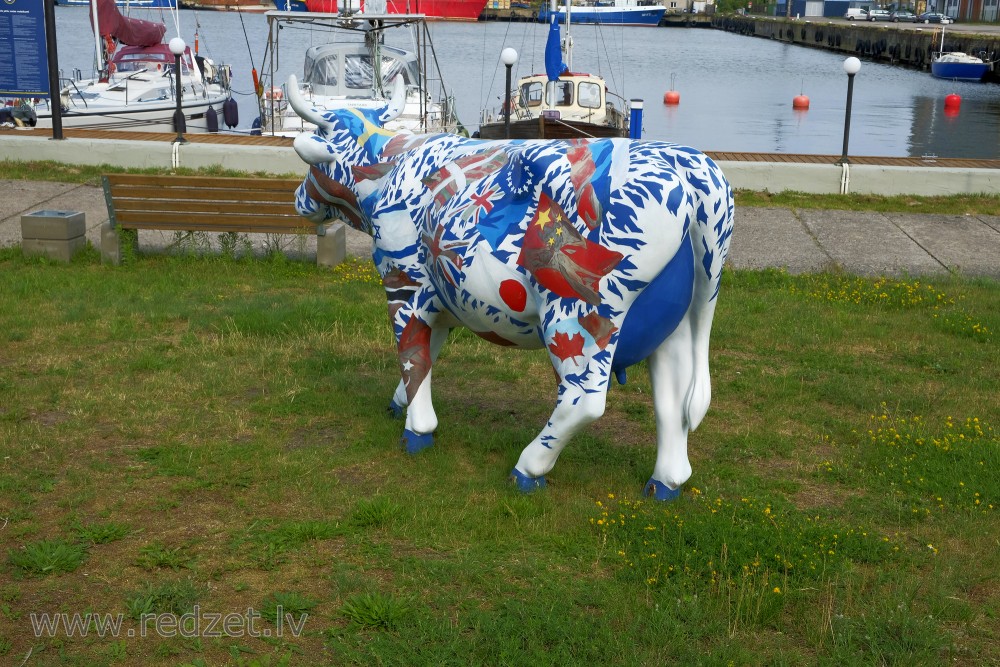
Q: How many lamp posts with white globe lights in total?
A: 3